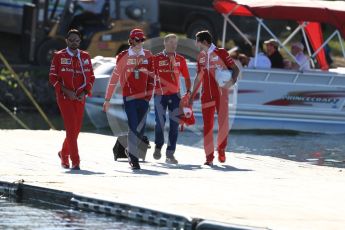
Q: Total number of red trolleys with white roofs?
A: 0